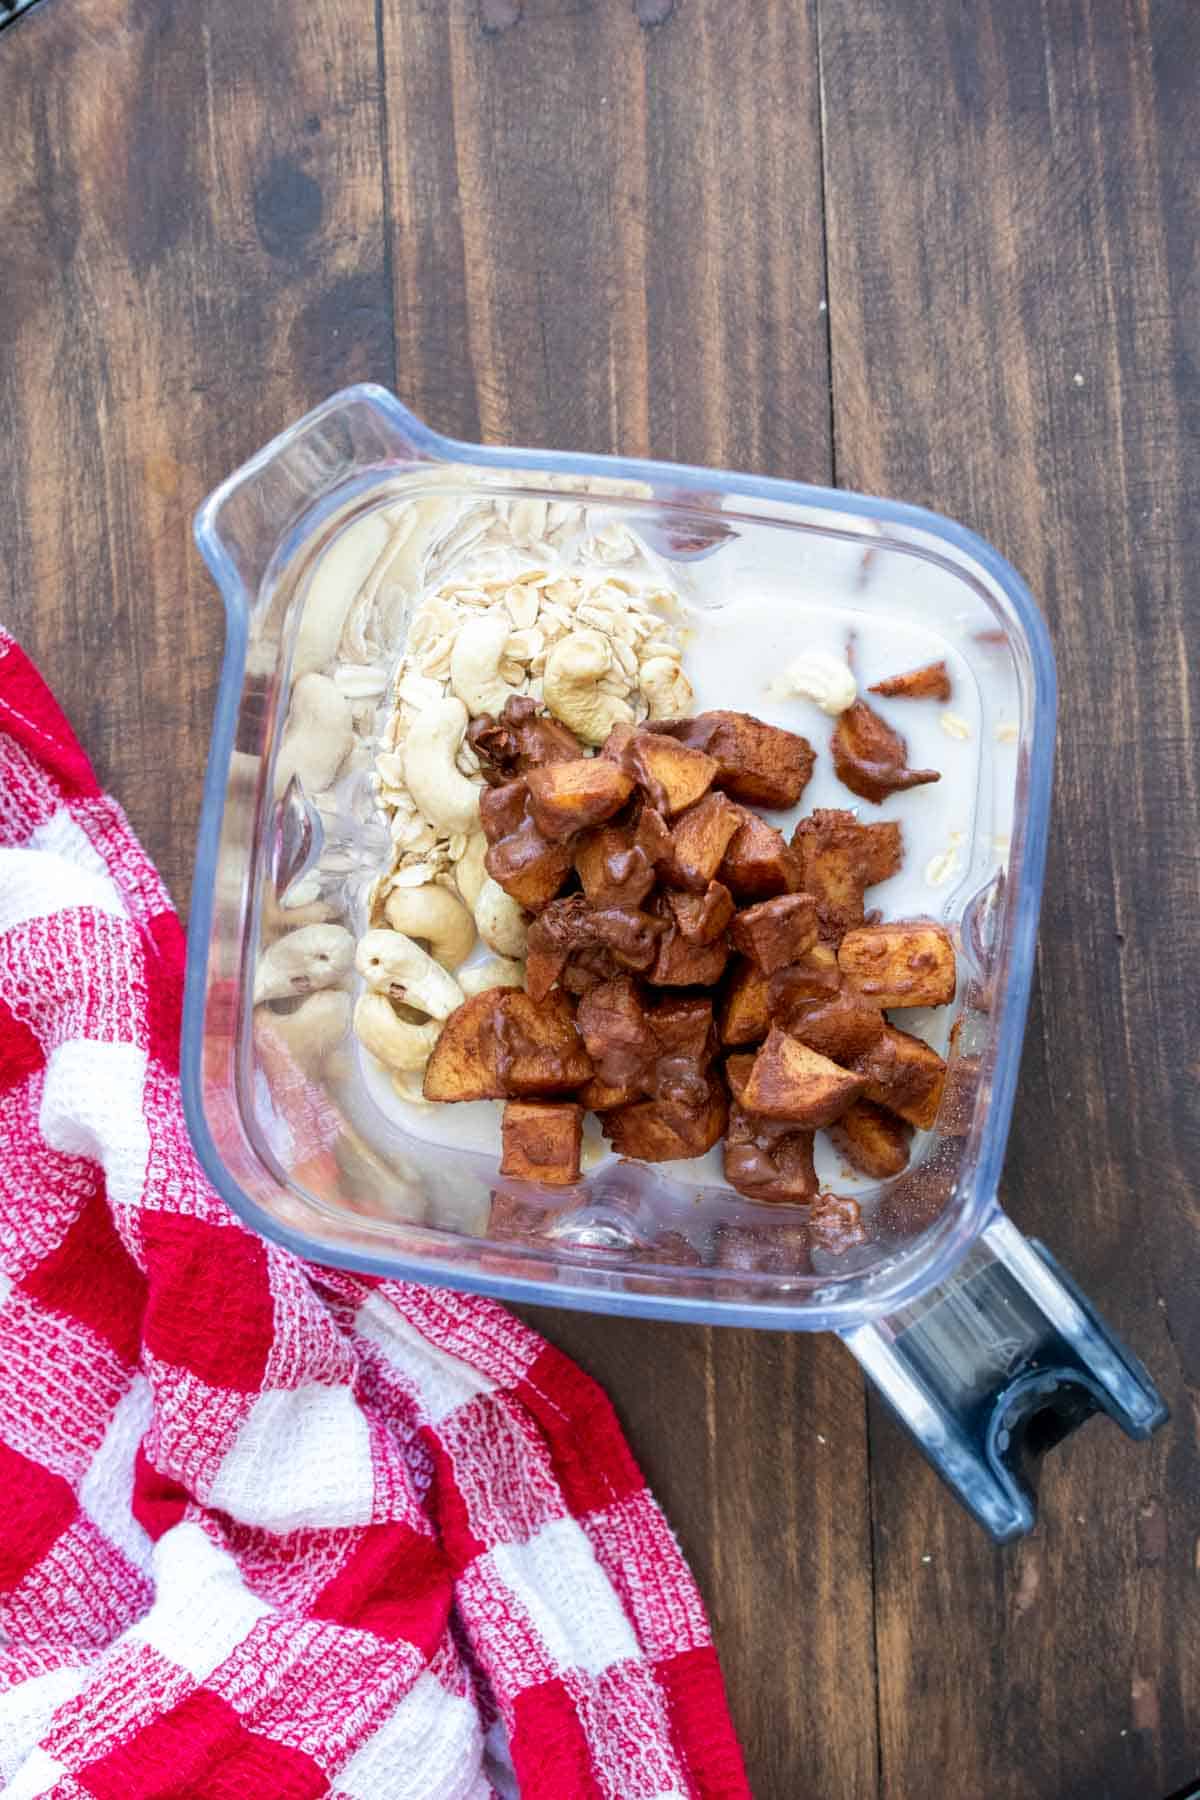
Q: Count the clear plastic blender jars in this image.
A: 1